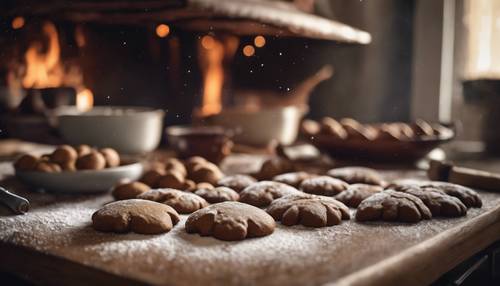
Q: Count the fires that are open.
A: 2